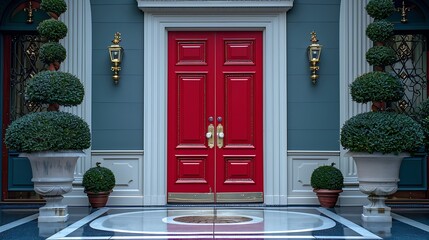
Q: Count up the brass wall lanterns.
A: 2